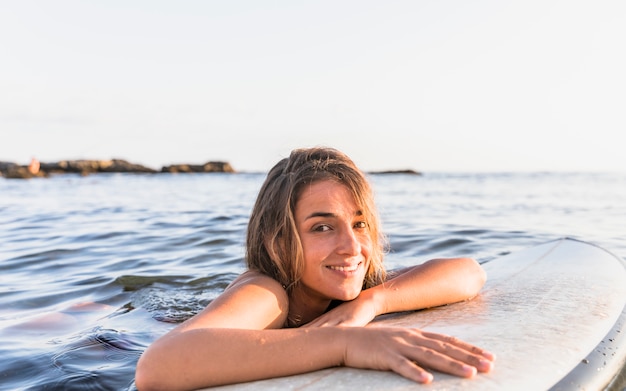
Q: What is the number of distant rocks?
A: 3